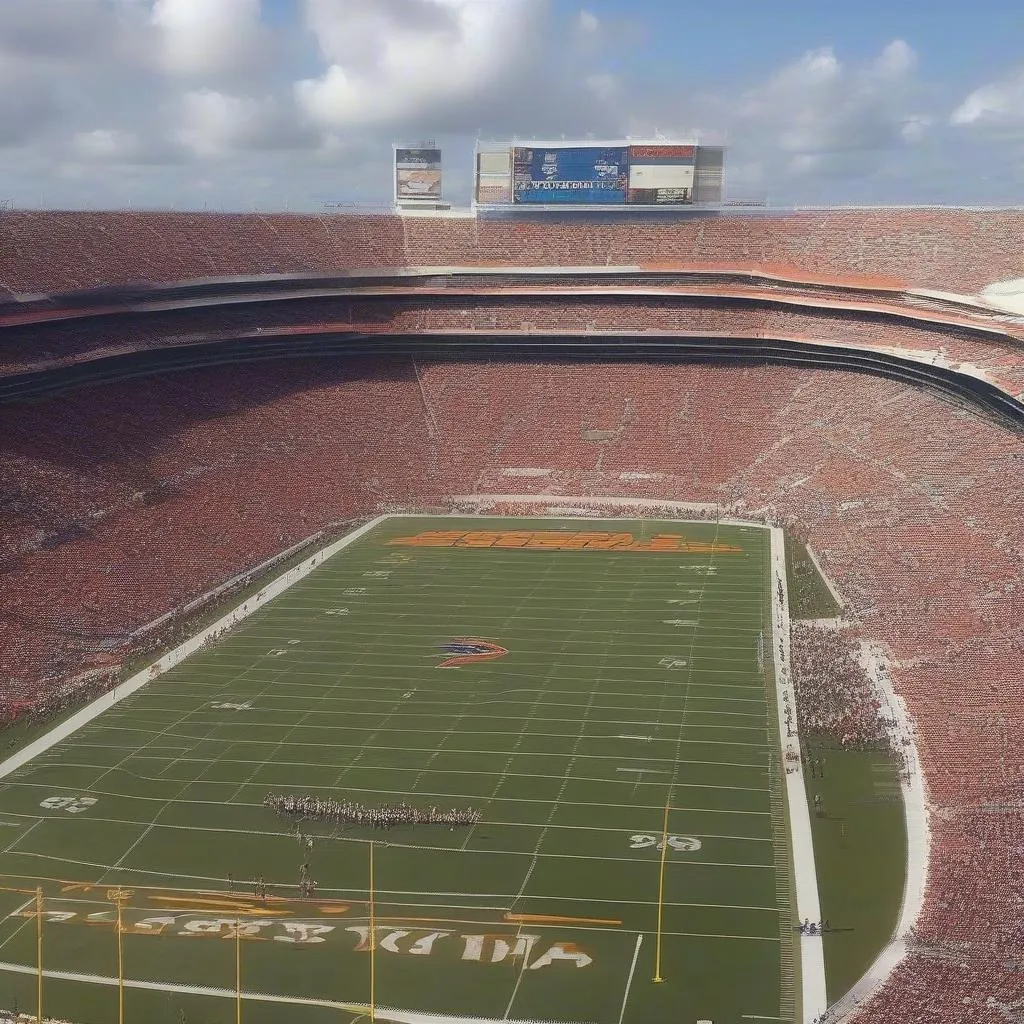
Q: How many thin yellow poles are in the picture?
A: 5